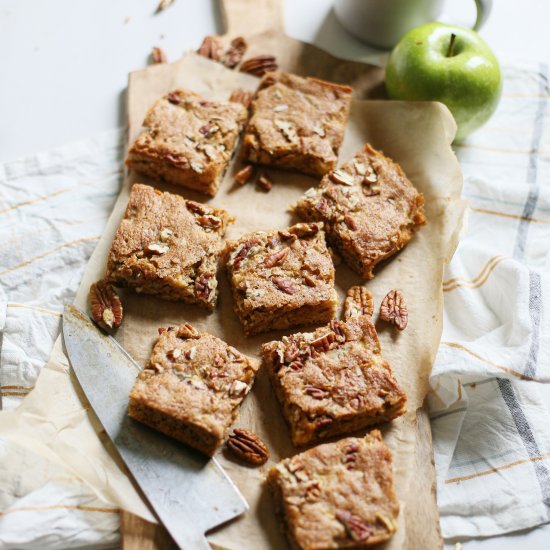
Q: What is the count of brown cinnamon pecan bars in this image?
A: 8